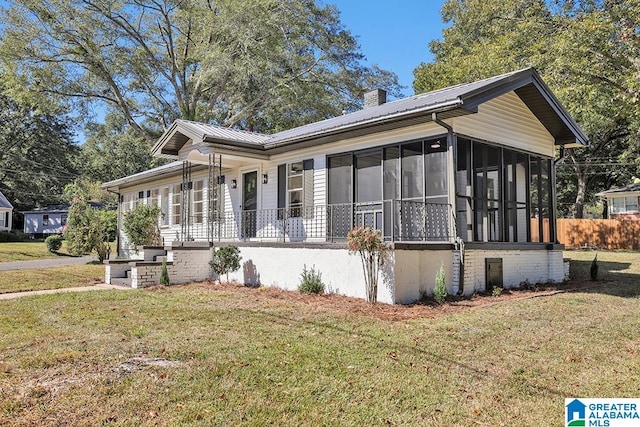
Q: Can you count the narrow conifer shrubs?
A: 3